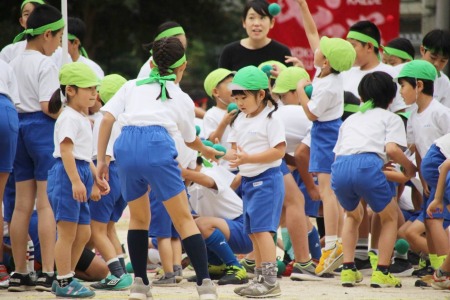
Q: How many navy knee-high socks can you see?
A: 2